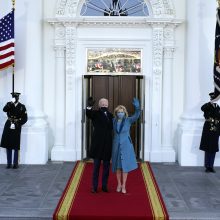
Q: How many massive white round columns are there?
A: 2